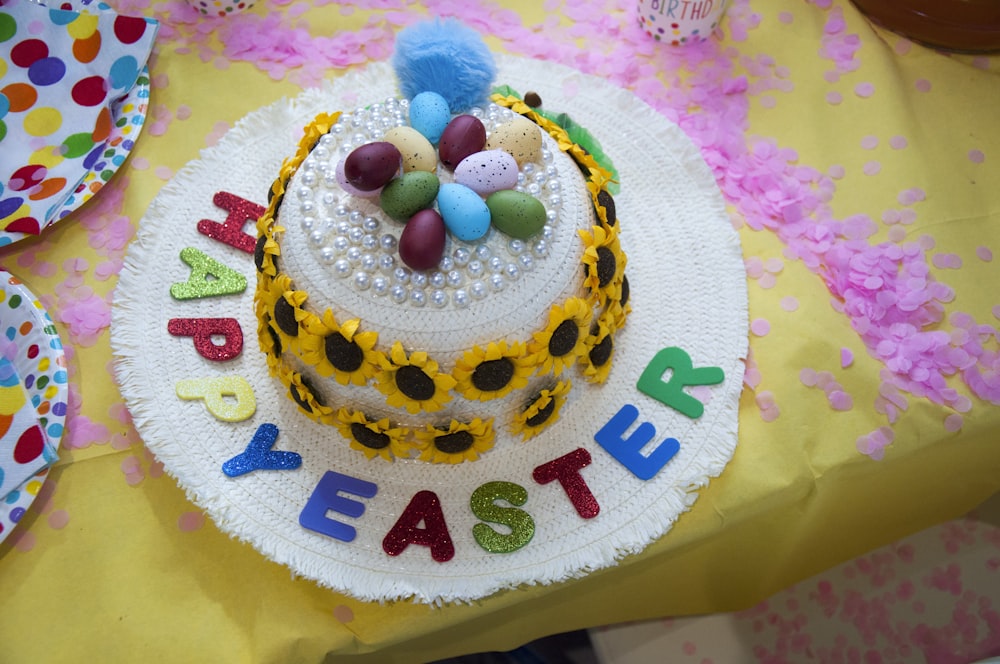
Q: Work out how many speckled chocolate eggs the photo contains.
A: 11